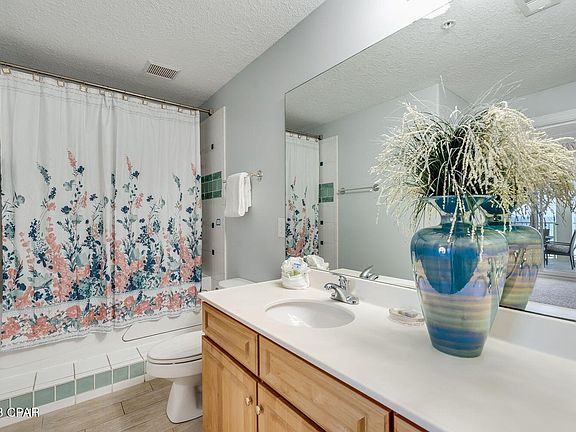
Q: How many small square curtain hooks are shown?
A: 11